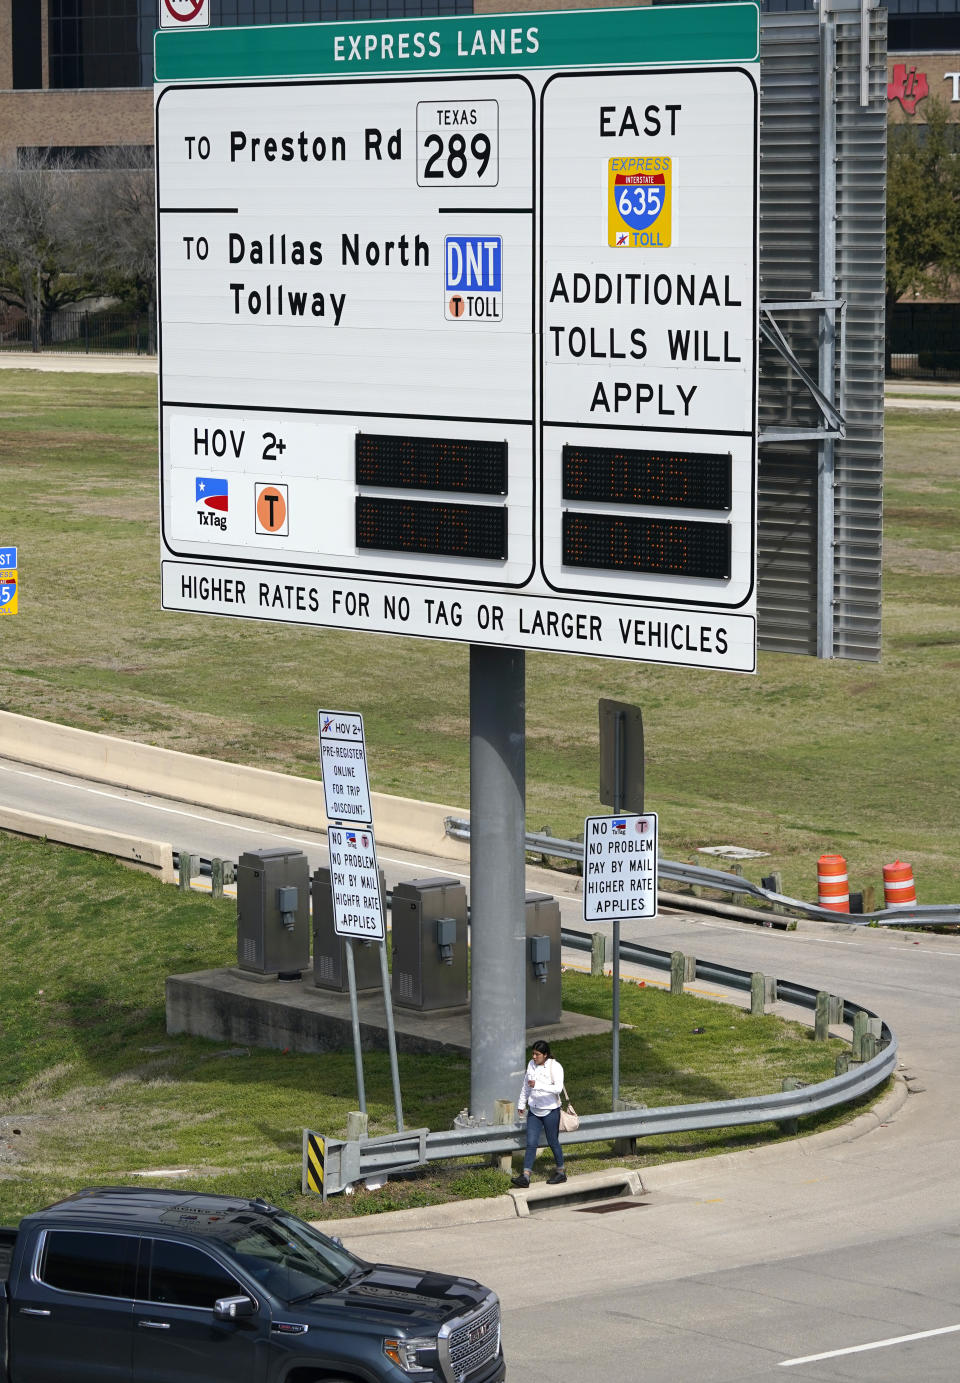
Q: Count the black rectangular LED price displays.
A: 4